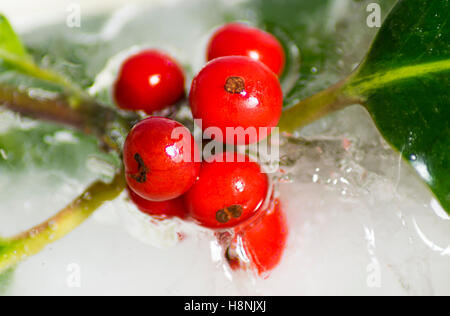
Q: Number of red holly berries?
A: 7